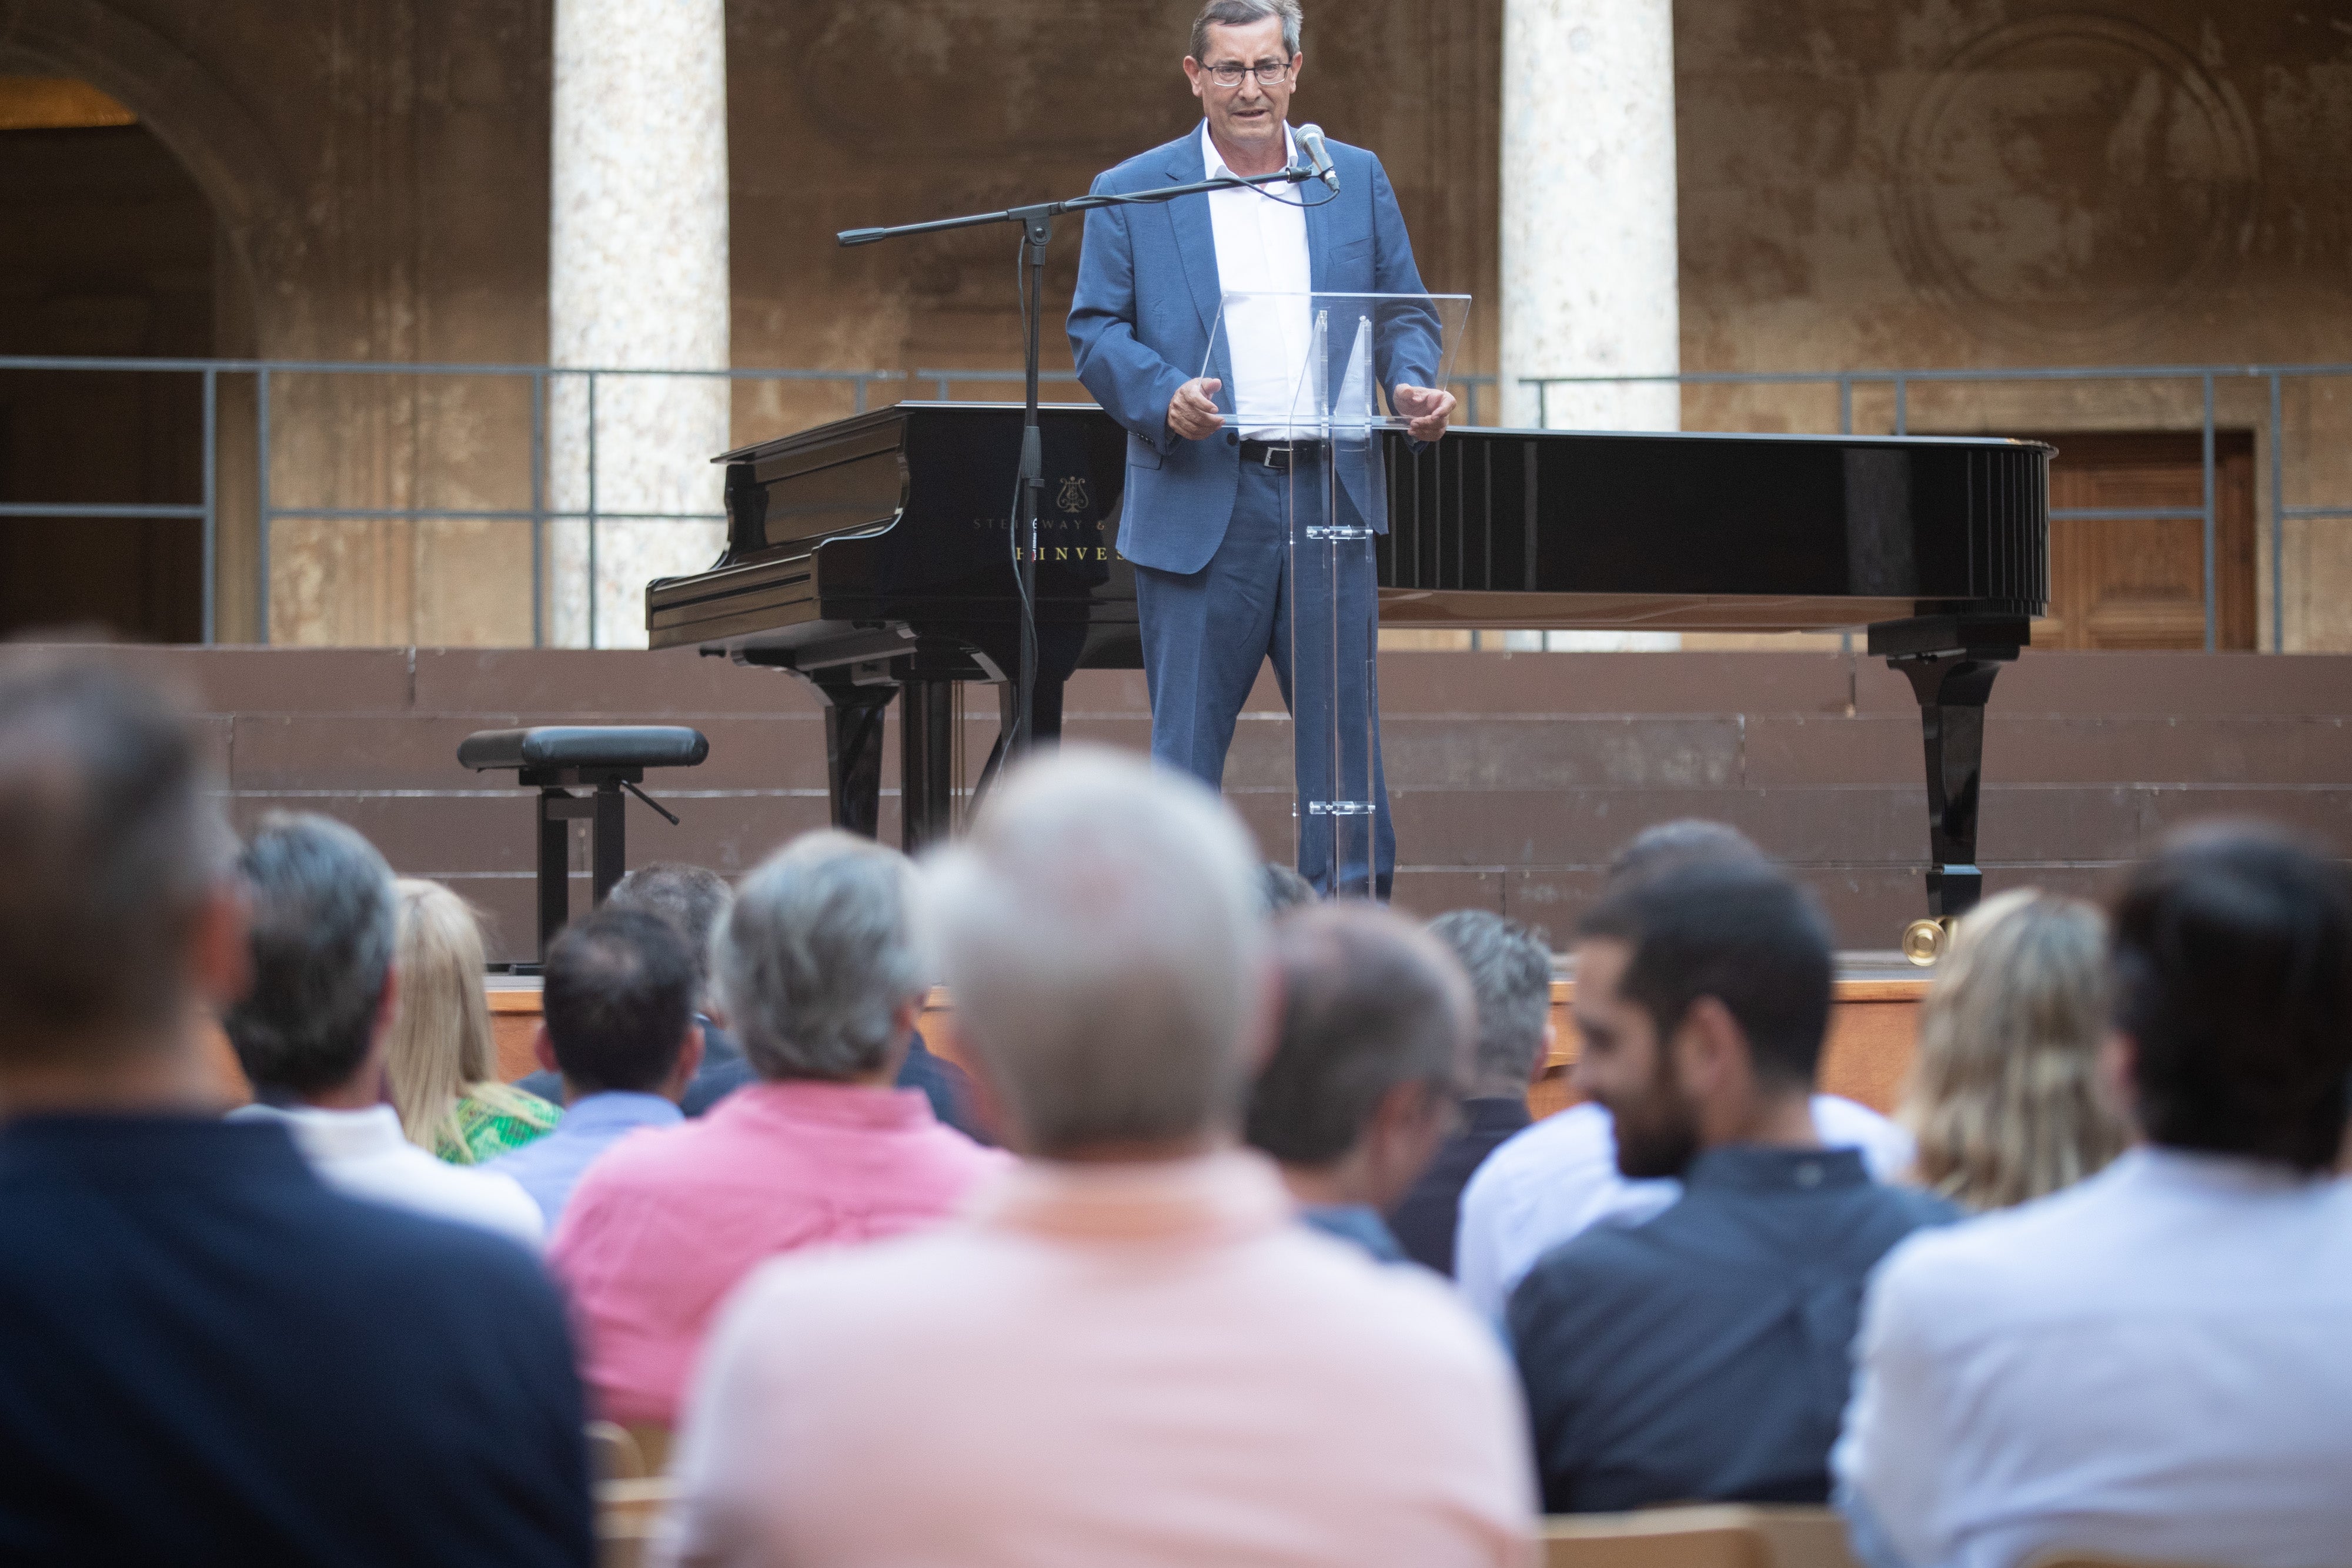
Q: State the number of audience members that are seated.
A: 14